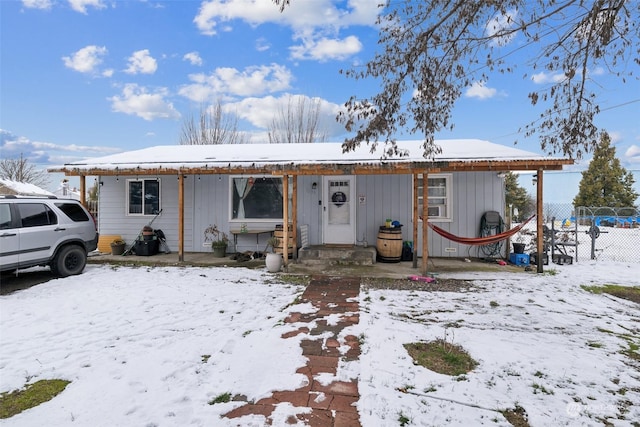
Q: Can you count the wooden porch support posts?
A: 7